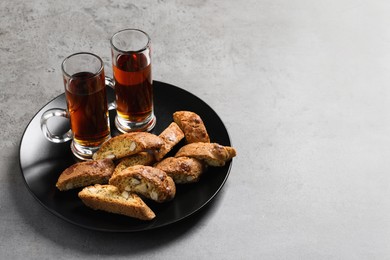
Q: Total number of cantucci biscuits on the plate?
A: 9